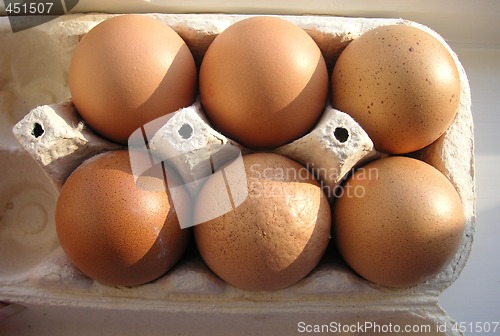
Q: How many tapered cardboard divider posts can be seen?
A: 3